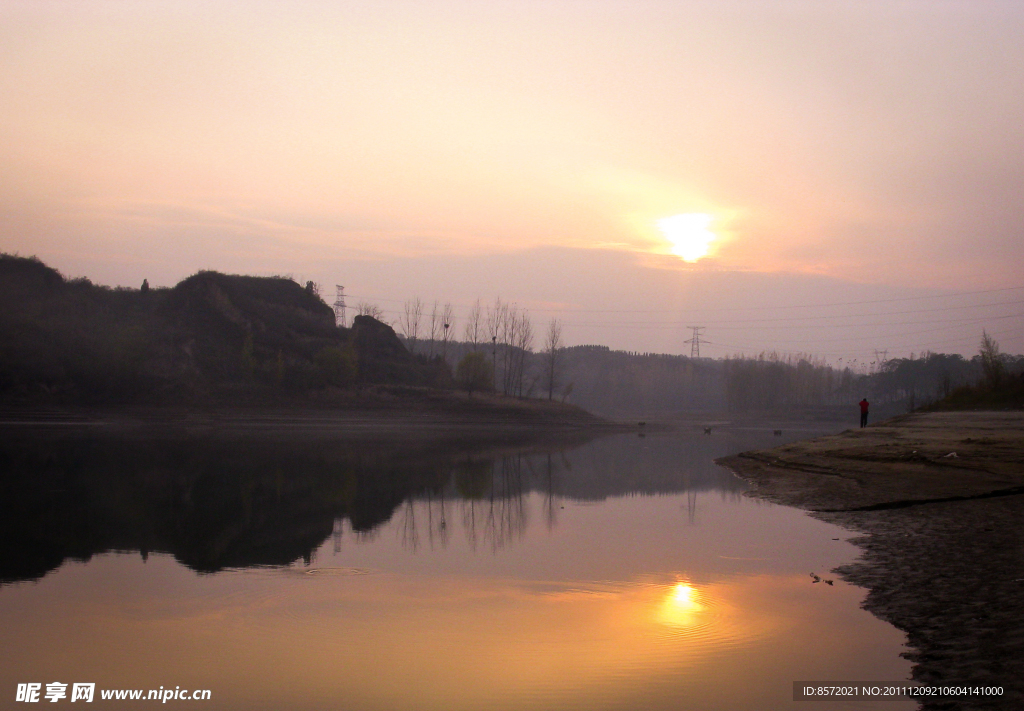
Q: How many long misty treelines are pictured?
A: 1